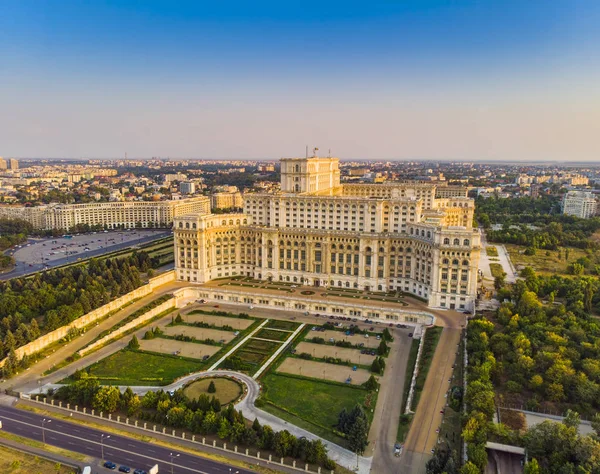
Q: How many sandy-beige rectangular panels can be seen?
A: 6